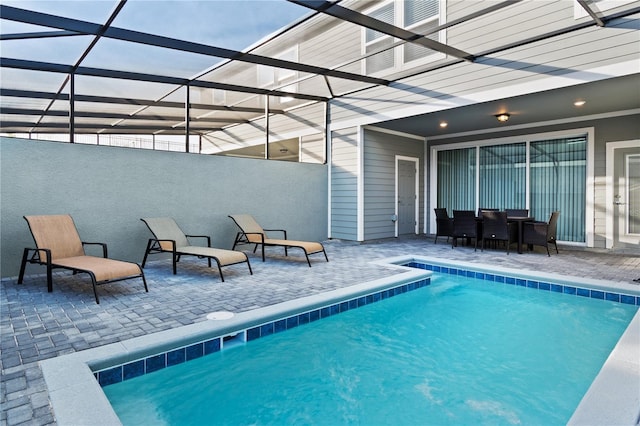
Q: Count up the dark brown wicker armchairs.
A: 6